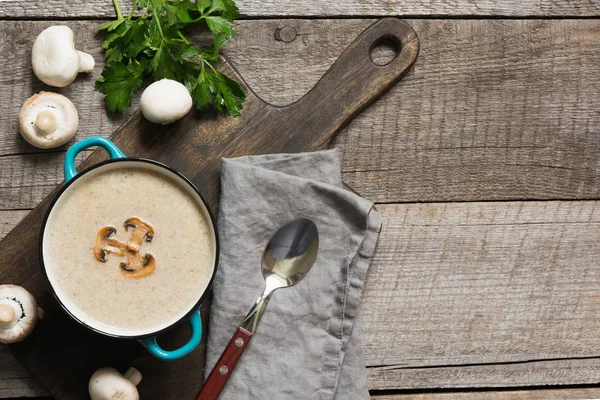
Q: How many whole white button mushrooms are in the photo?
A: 5